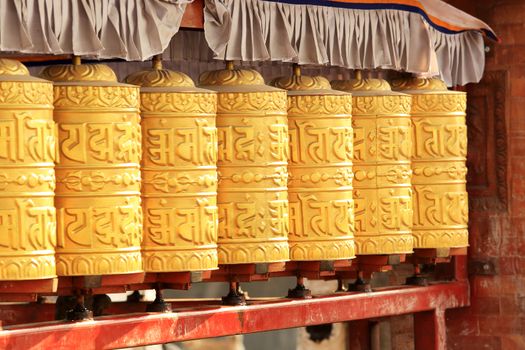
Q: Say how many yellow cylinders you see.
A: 7